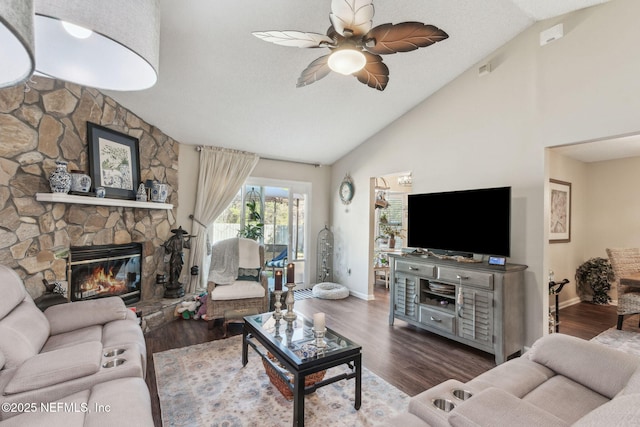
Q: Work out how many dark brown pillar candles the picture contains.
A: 2